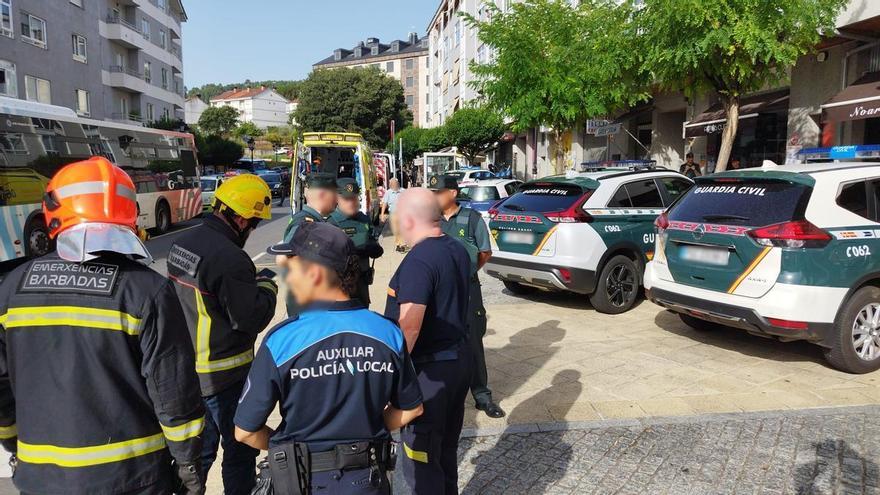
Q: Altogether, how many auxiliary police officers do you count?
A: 1